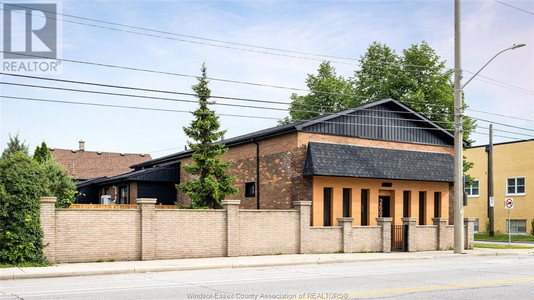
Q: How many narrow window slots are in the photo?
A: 6